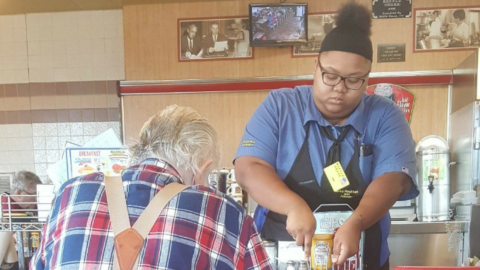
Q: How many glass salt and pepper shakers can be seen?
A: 2